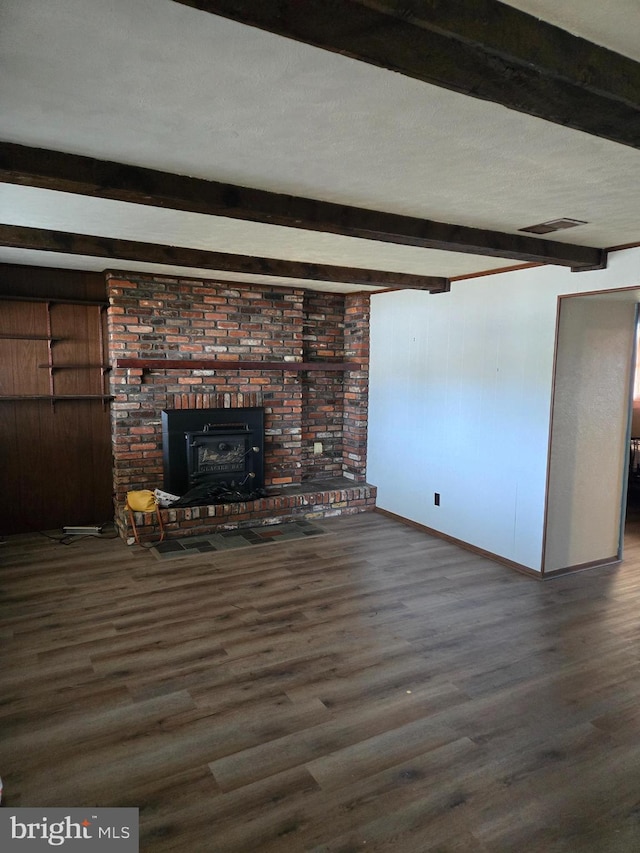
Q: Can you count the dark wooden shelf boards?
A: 4